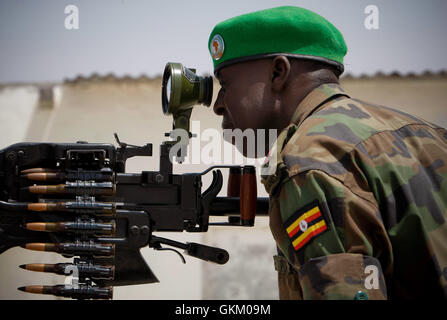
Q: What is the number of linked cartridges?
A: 8